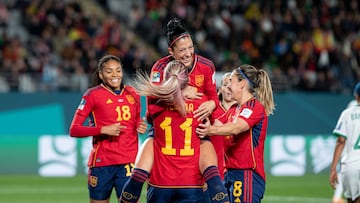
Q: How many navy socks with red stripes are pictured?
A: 2